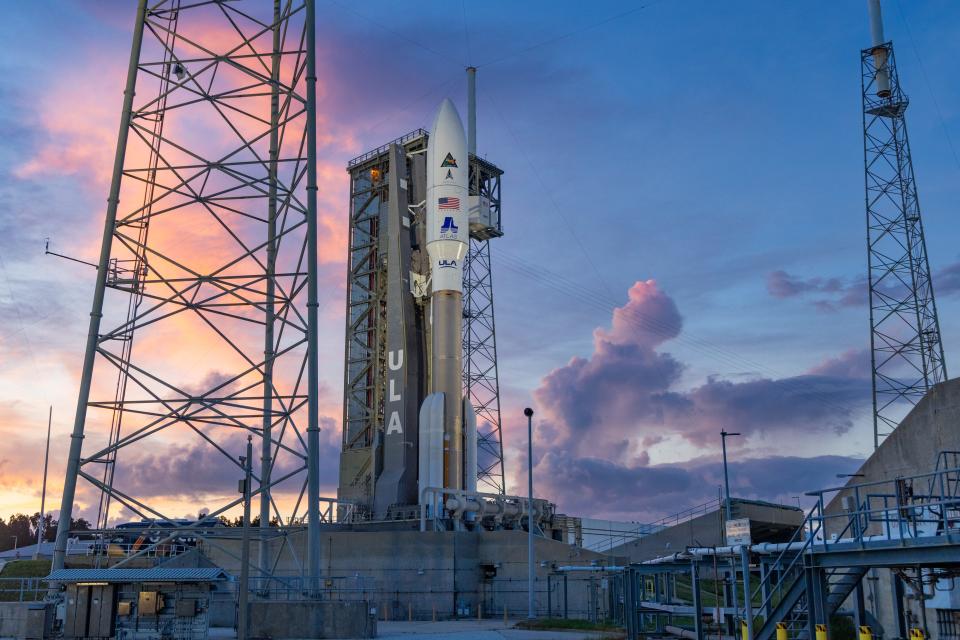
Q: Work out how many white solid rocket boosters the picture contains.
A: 3